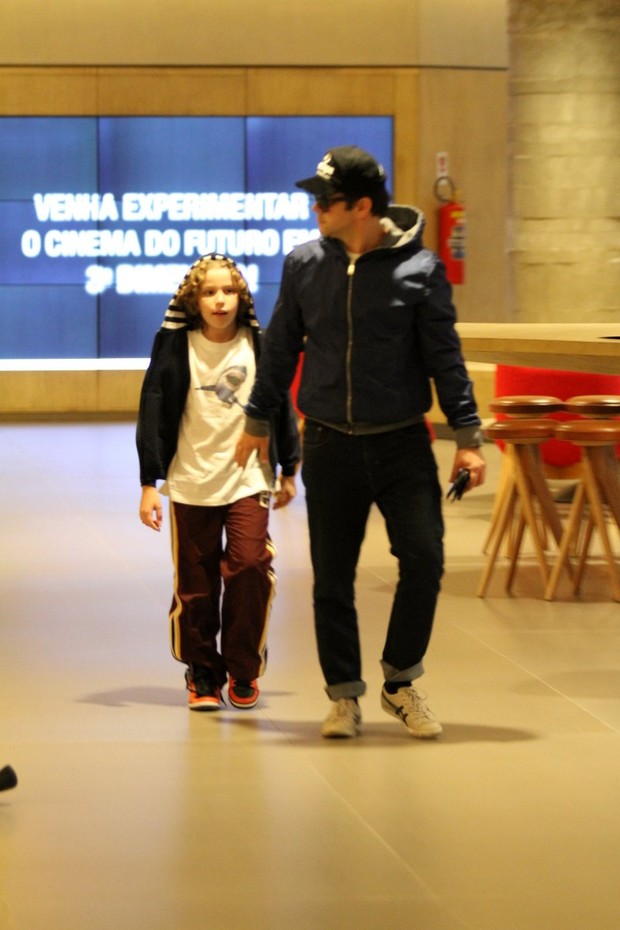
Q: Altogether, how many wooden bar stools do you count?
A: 4